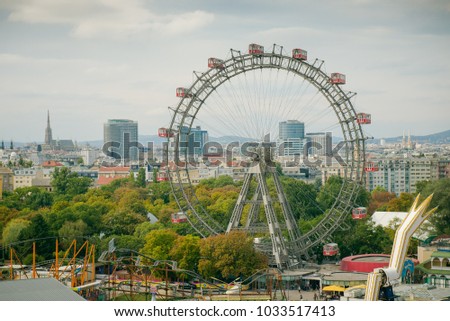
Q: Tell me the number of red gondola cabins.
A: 12